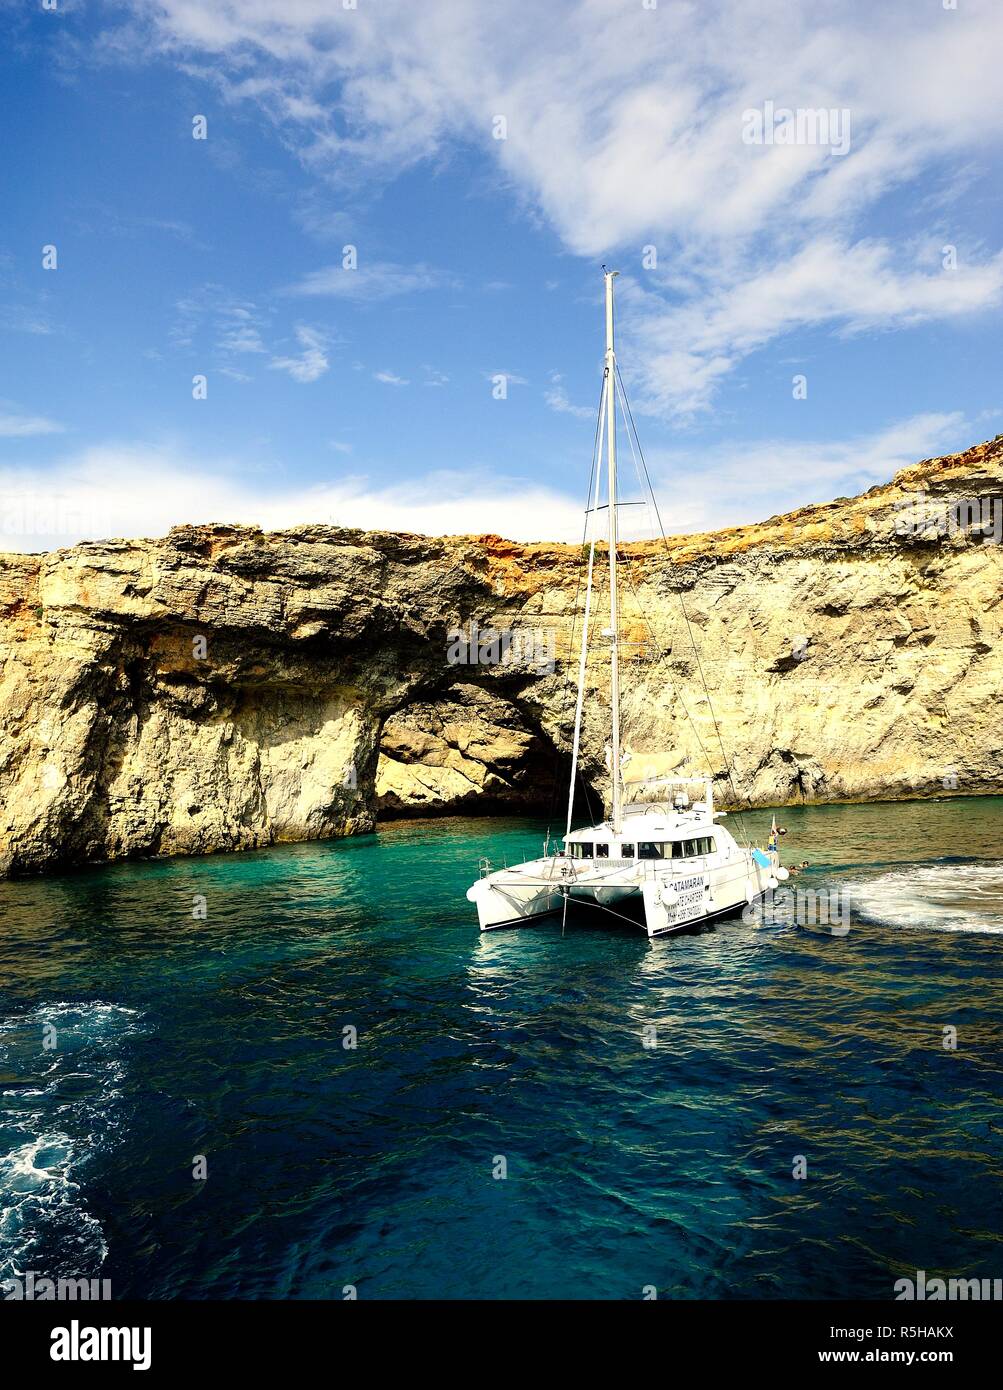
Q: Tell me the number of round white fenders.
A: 4